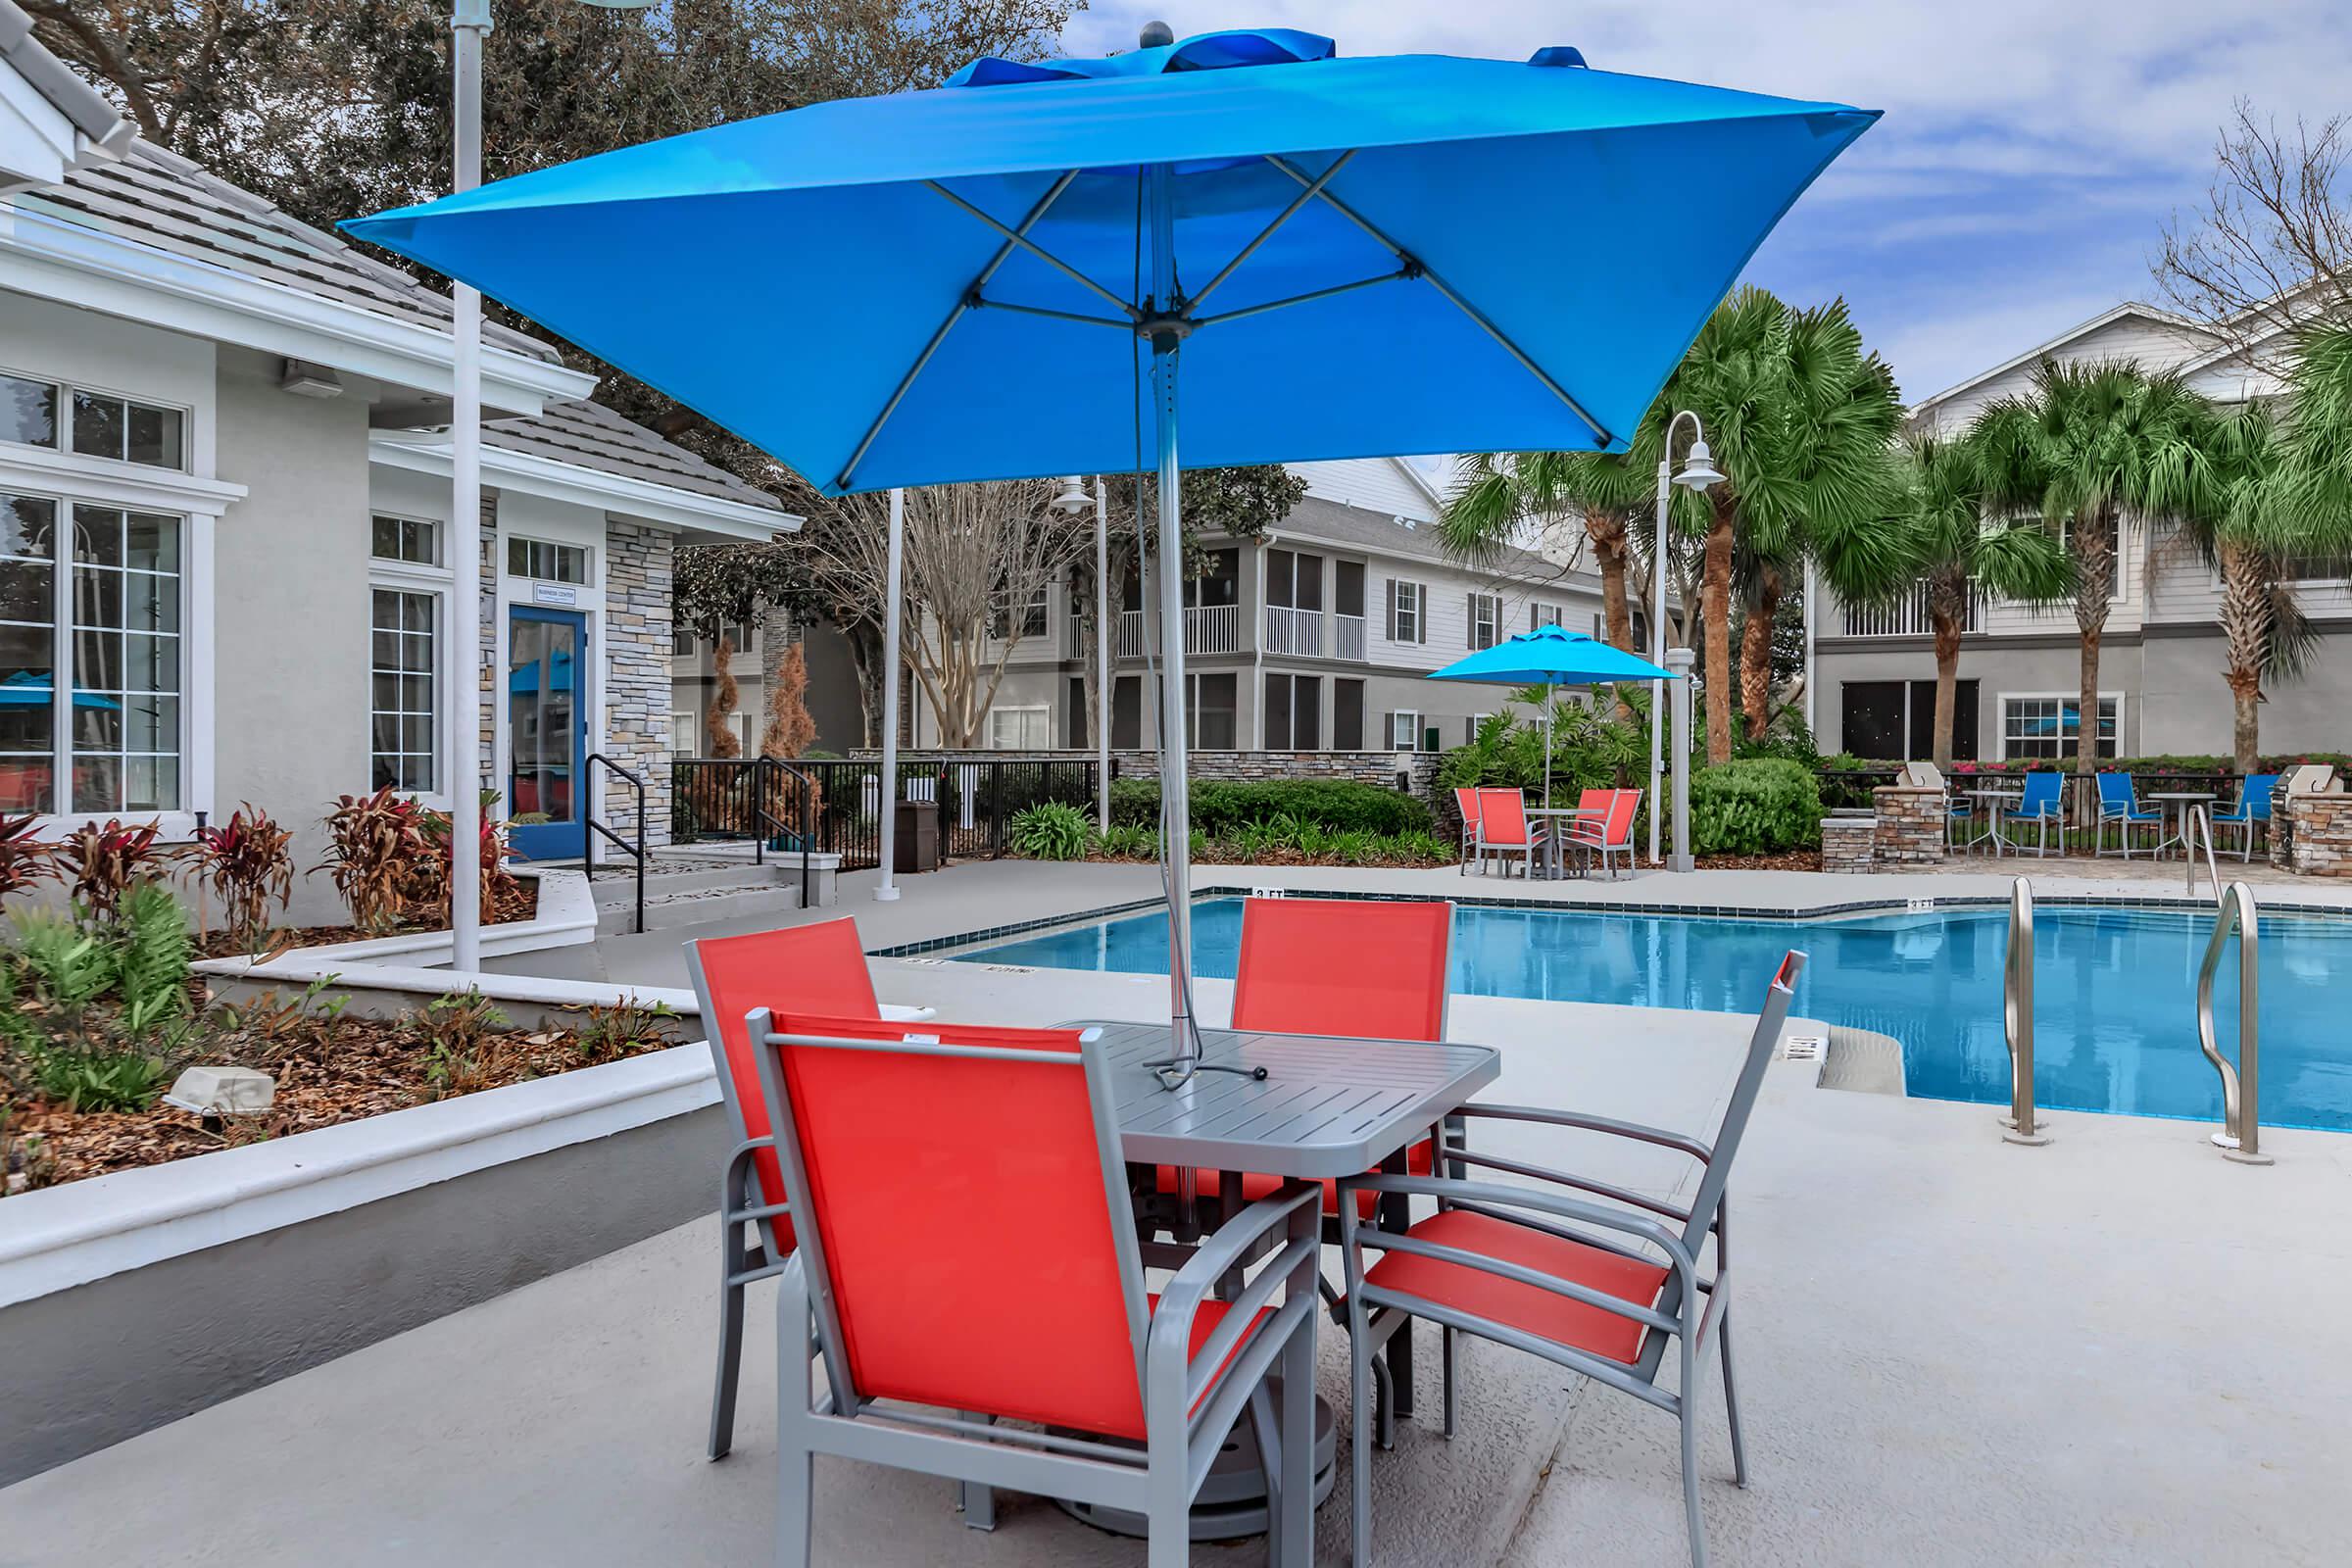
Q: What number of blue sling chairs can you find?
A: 4